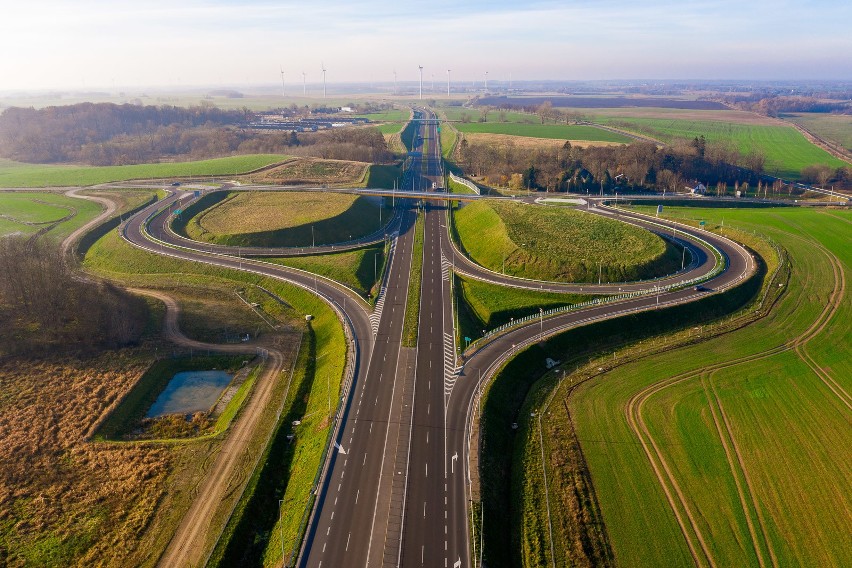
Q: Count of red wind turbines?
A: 0